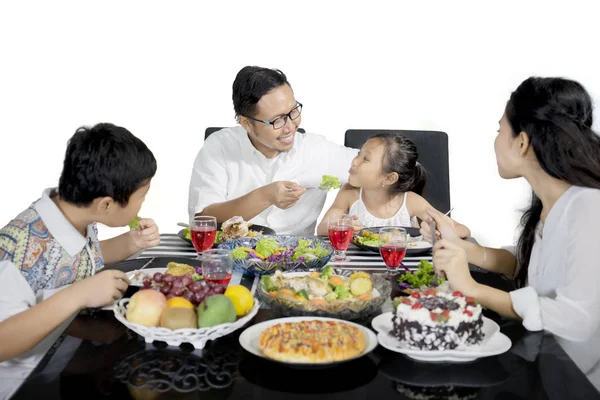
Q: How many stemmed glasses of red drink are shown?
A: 4